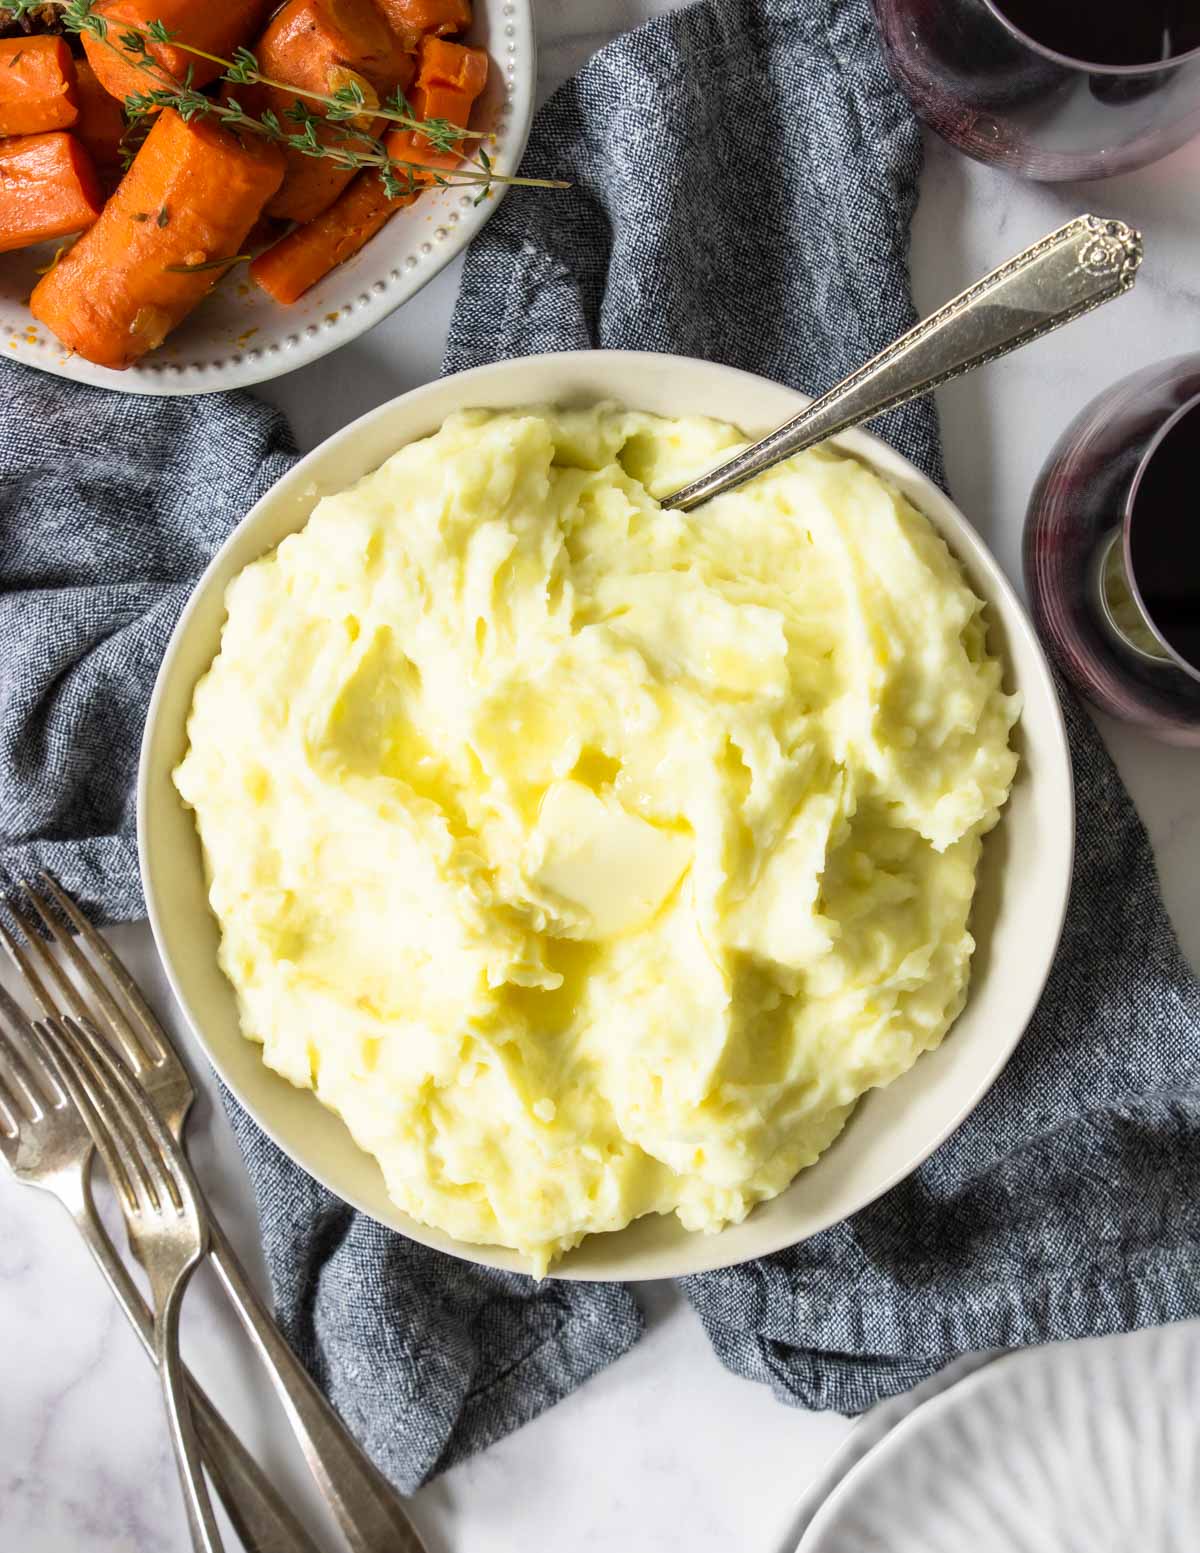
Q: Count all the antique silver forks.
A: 3